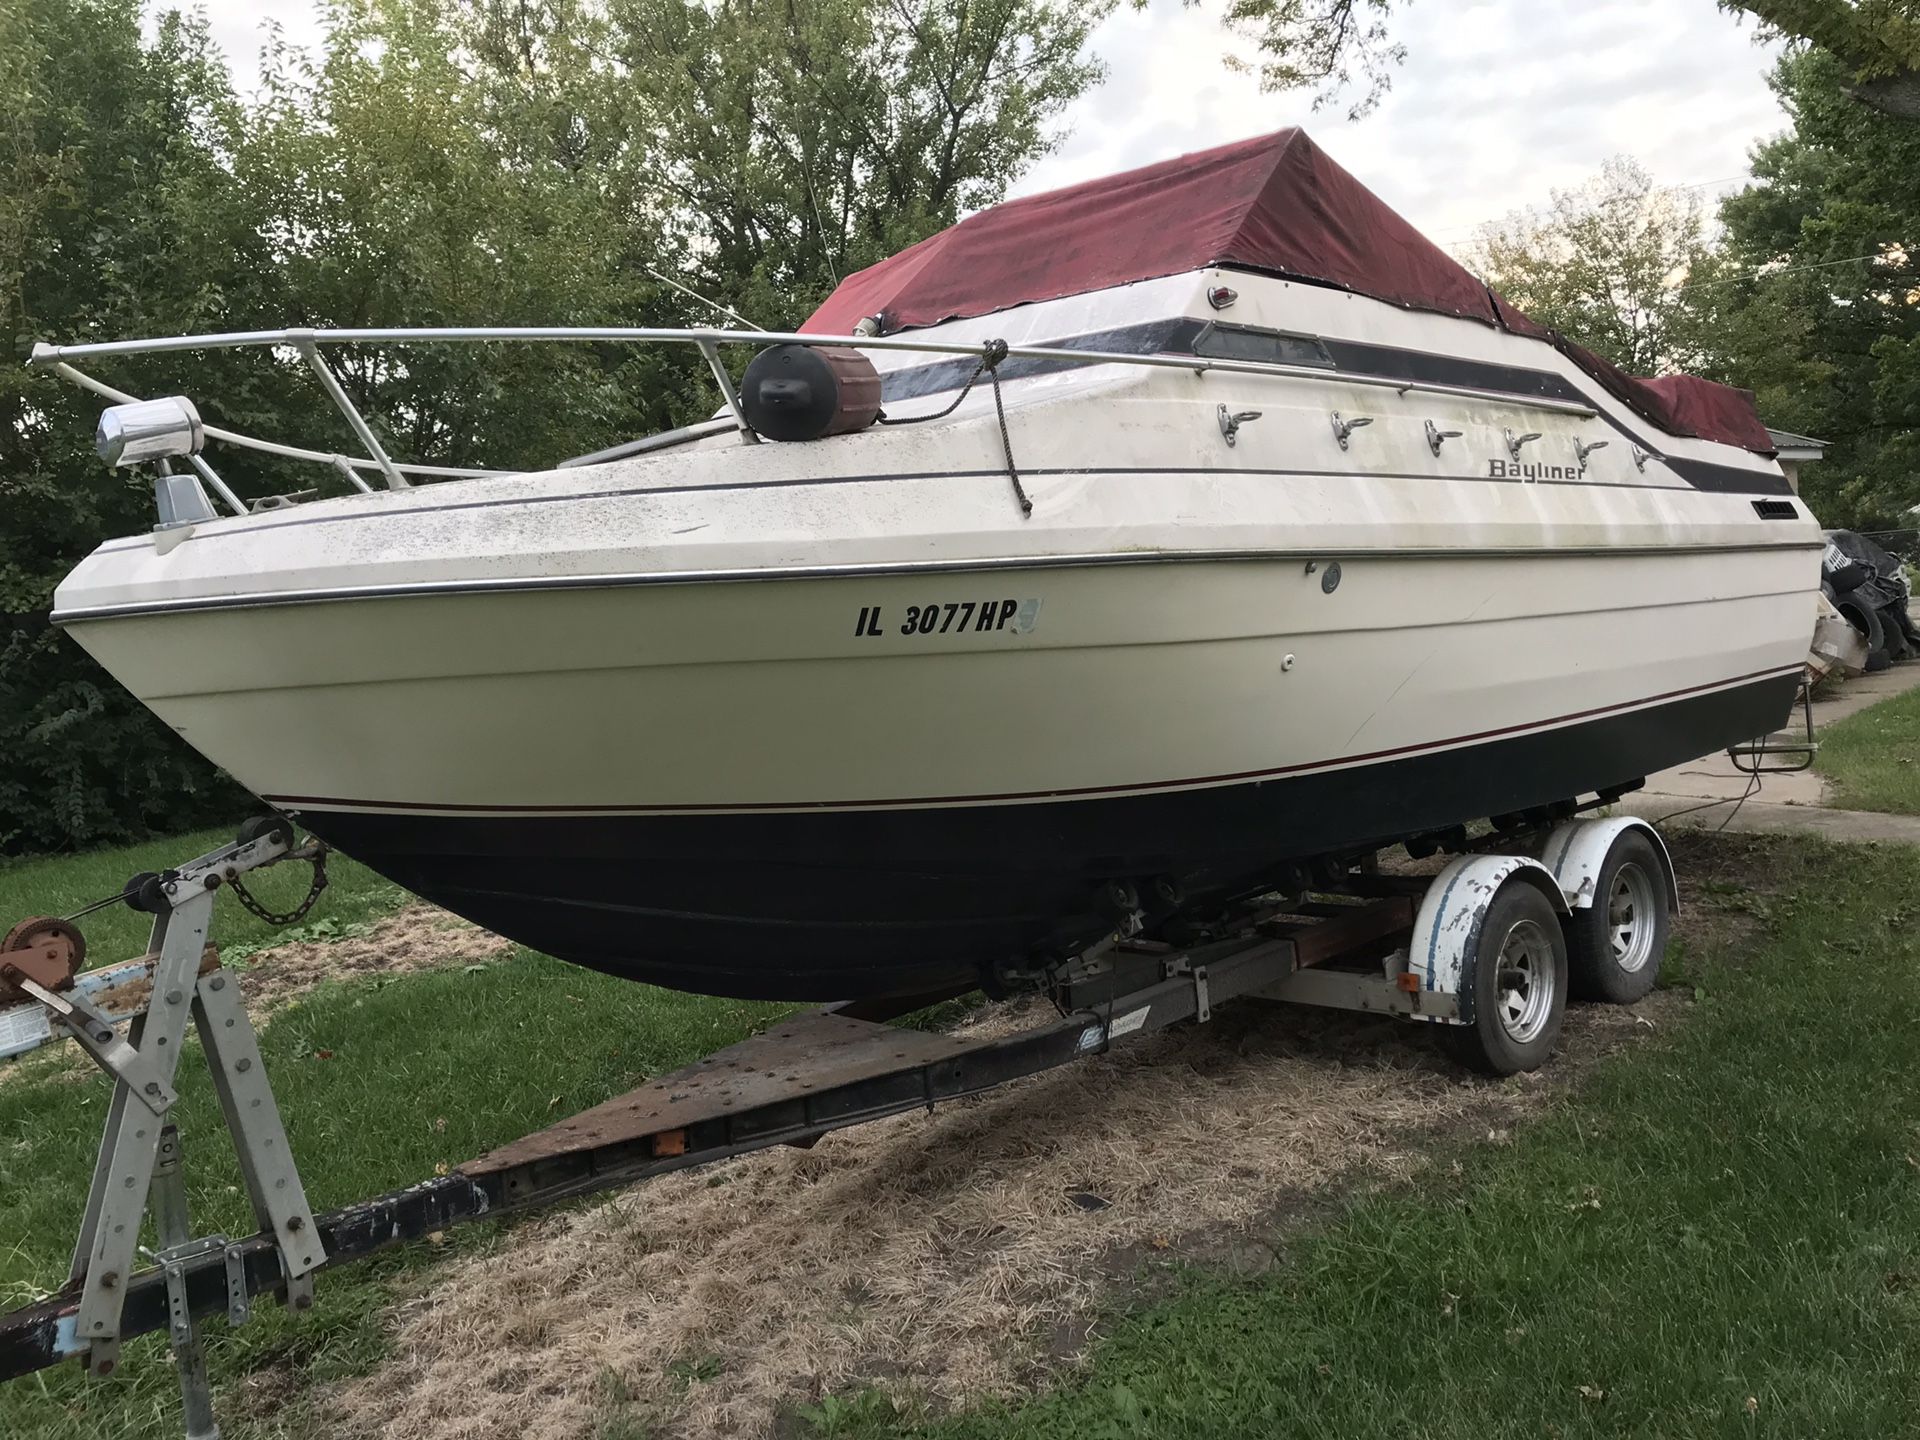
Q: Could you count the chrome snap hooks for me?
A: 6